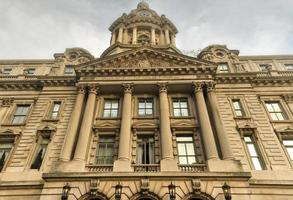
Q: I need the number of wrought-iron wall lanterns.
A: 4